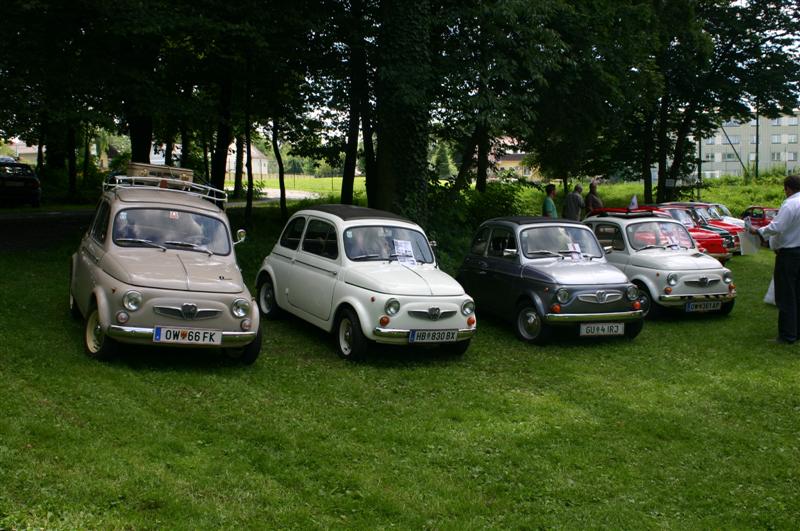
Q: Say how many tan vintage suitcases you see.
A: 1